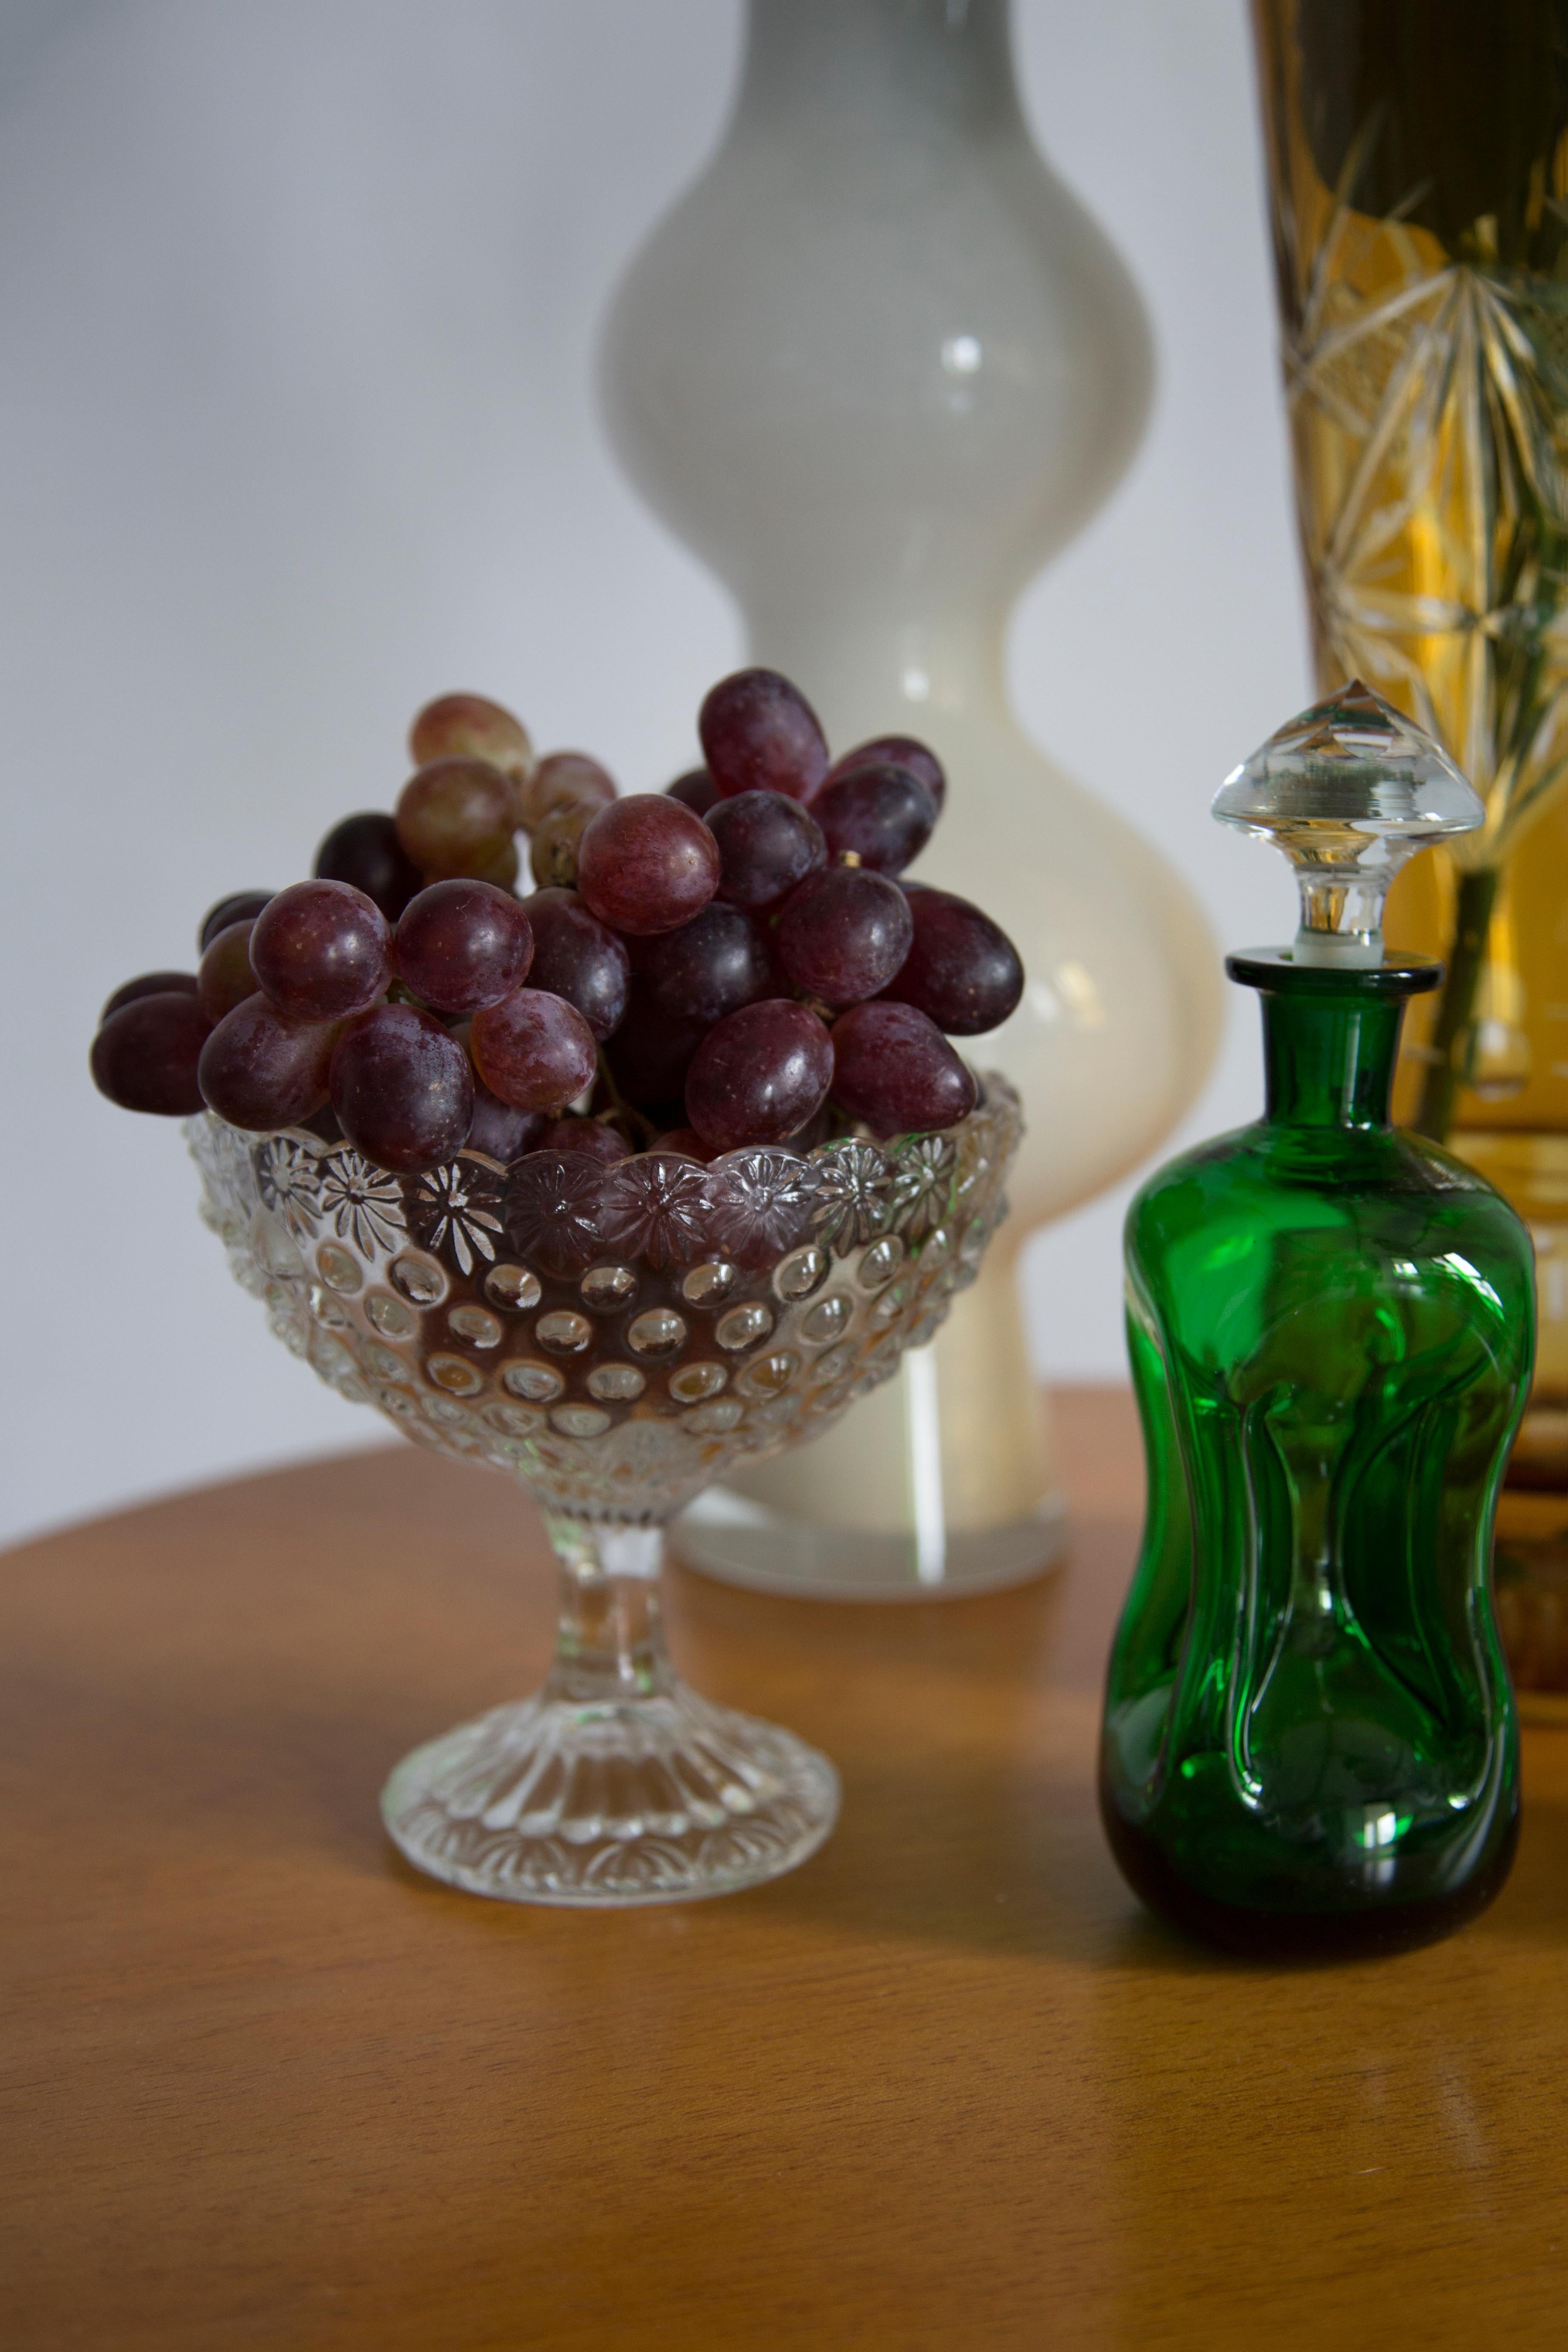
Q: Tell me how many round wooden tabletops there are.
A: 1